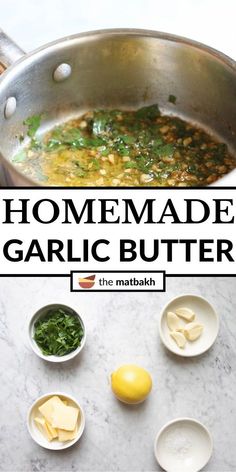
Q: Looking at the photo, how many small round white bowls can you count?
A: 4